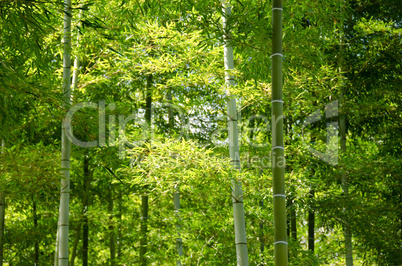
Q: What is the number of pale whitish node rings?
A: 6